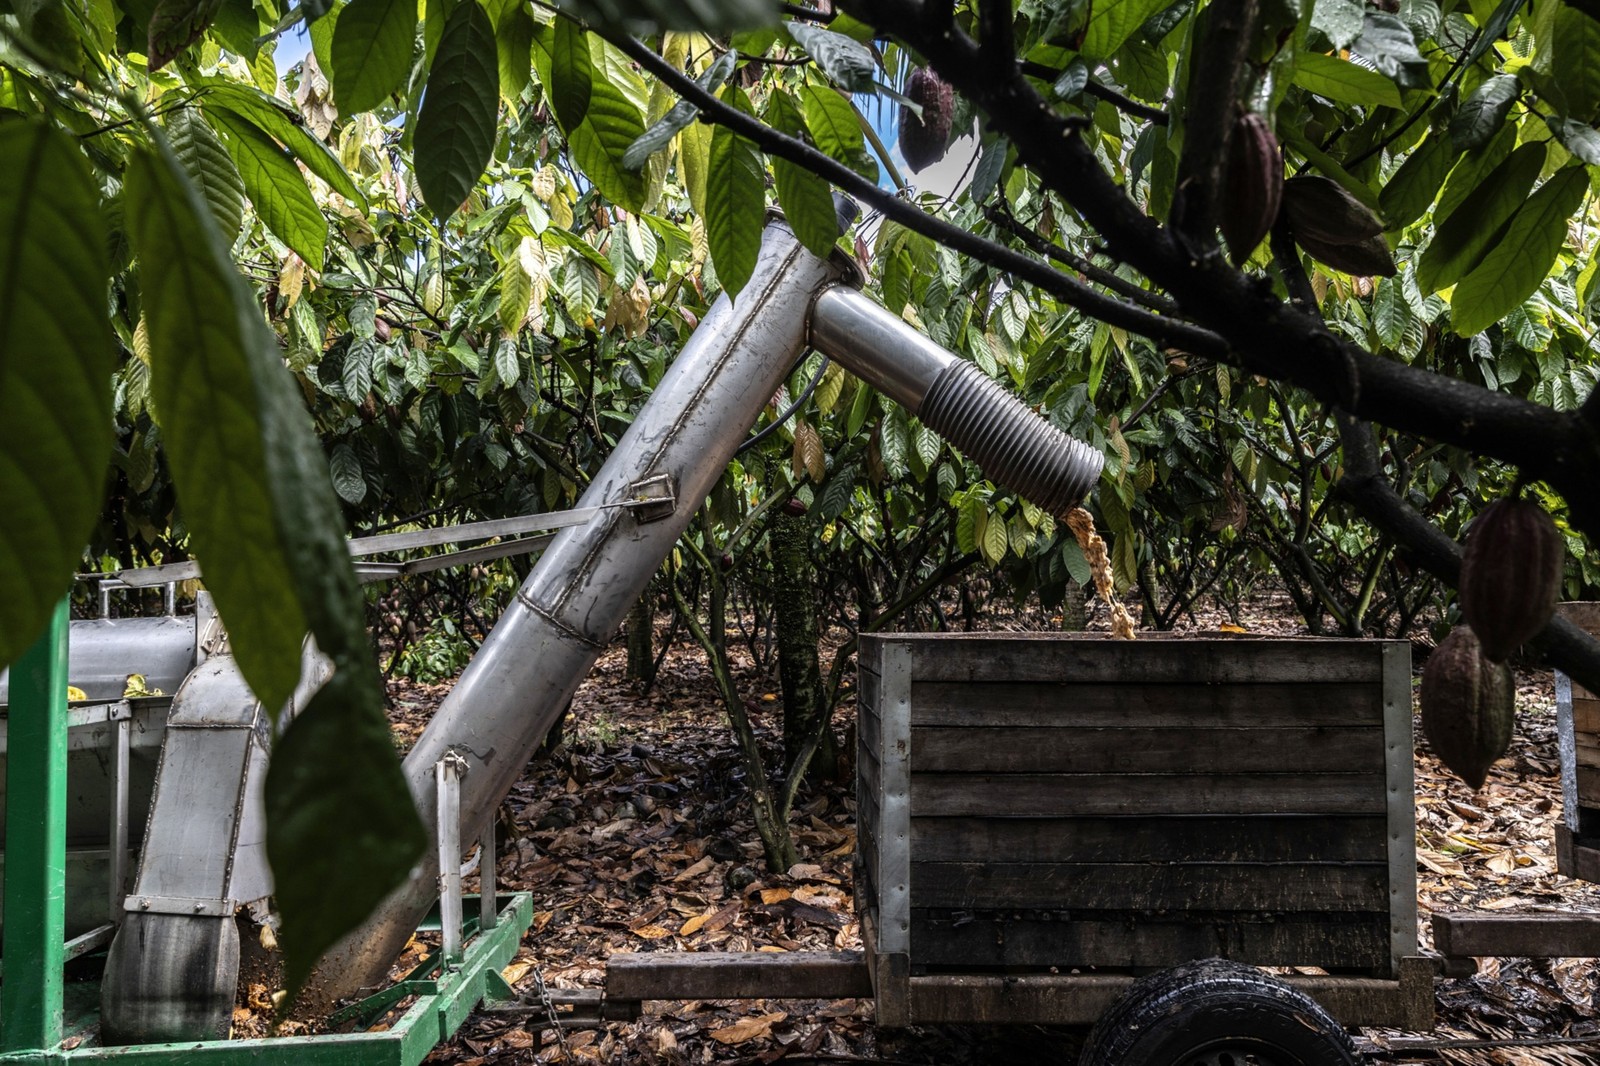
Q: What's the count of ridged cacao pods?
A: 6